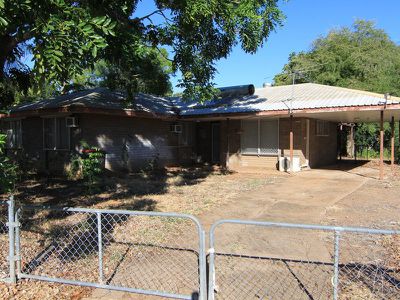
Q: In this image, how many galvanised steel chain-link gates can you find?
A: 2